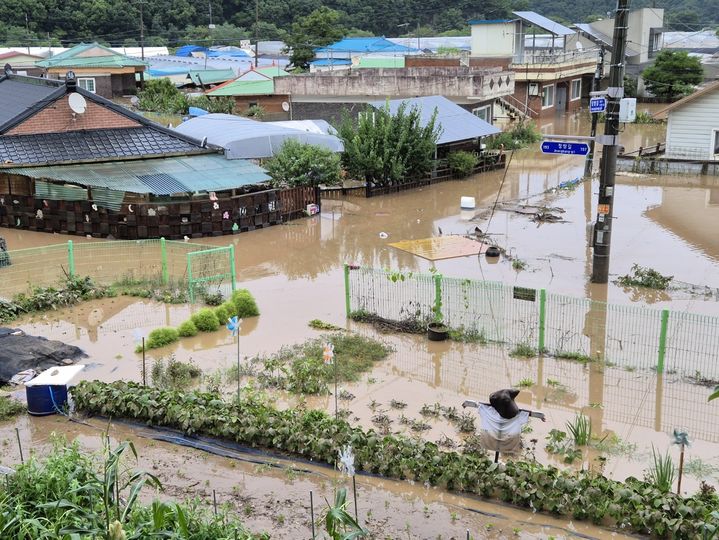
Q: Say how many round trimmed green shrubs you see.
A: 5